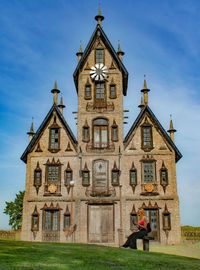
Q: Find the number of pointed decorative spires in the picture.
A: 9